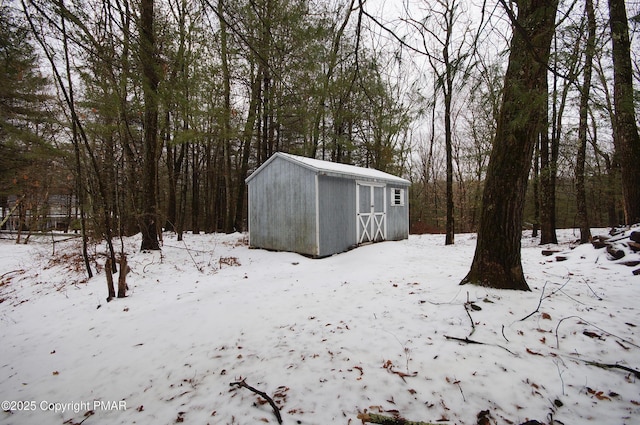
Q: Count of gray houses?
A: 1